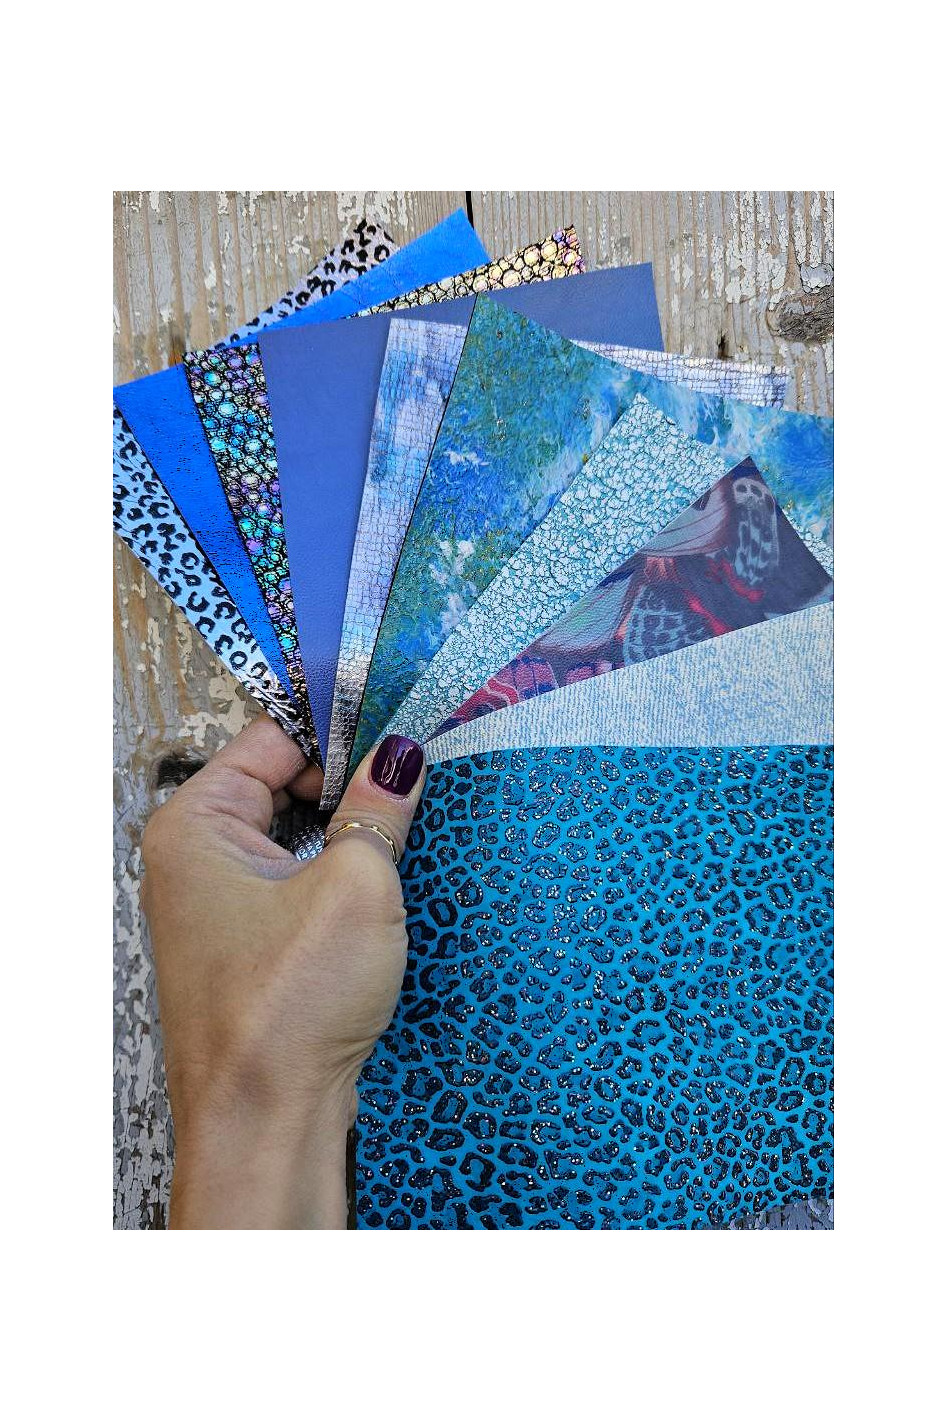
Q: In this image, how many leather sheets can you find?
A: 10